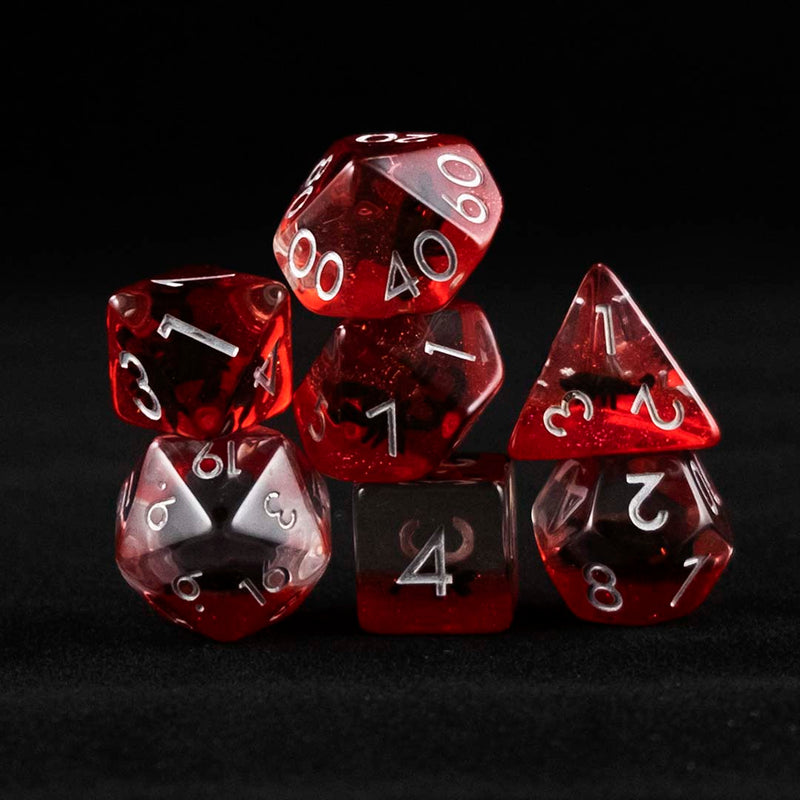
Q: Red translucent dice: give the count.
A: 7